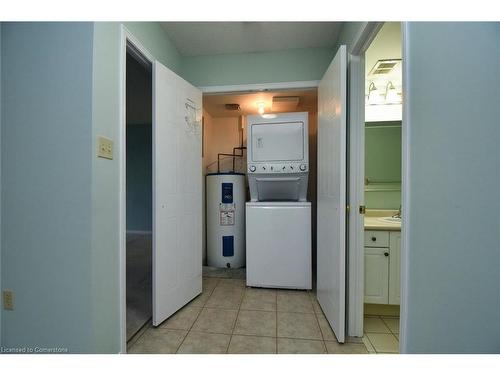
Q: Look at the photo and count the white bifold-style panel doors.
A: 2